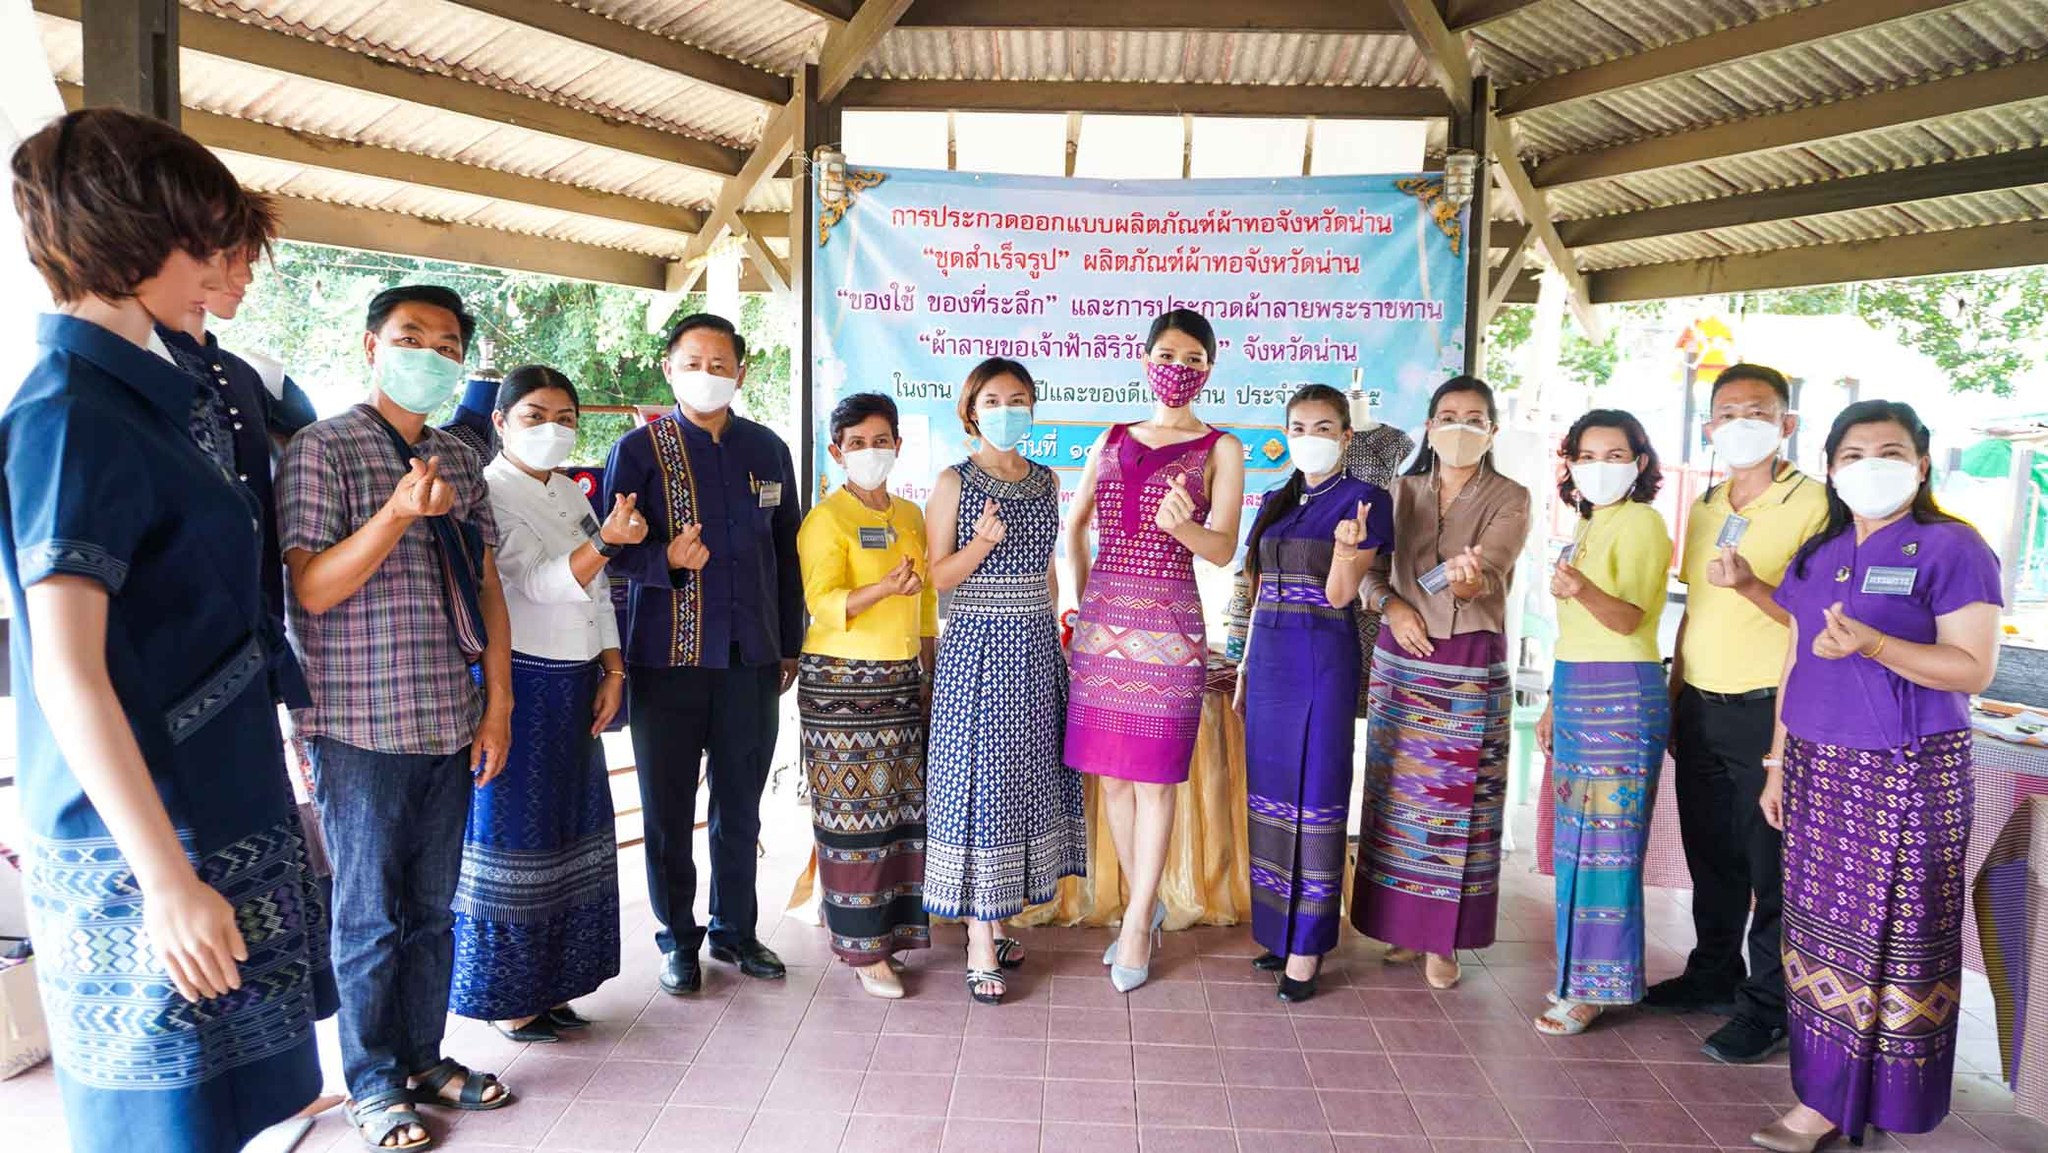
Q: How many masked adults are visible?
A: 11